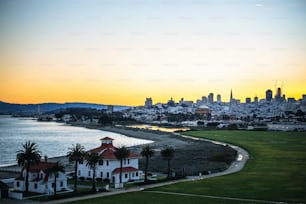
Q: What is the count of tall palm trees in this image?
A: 7